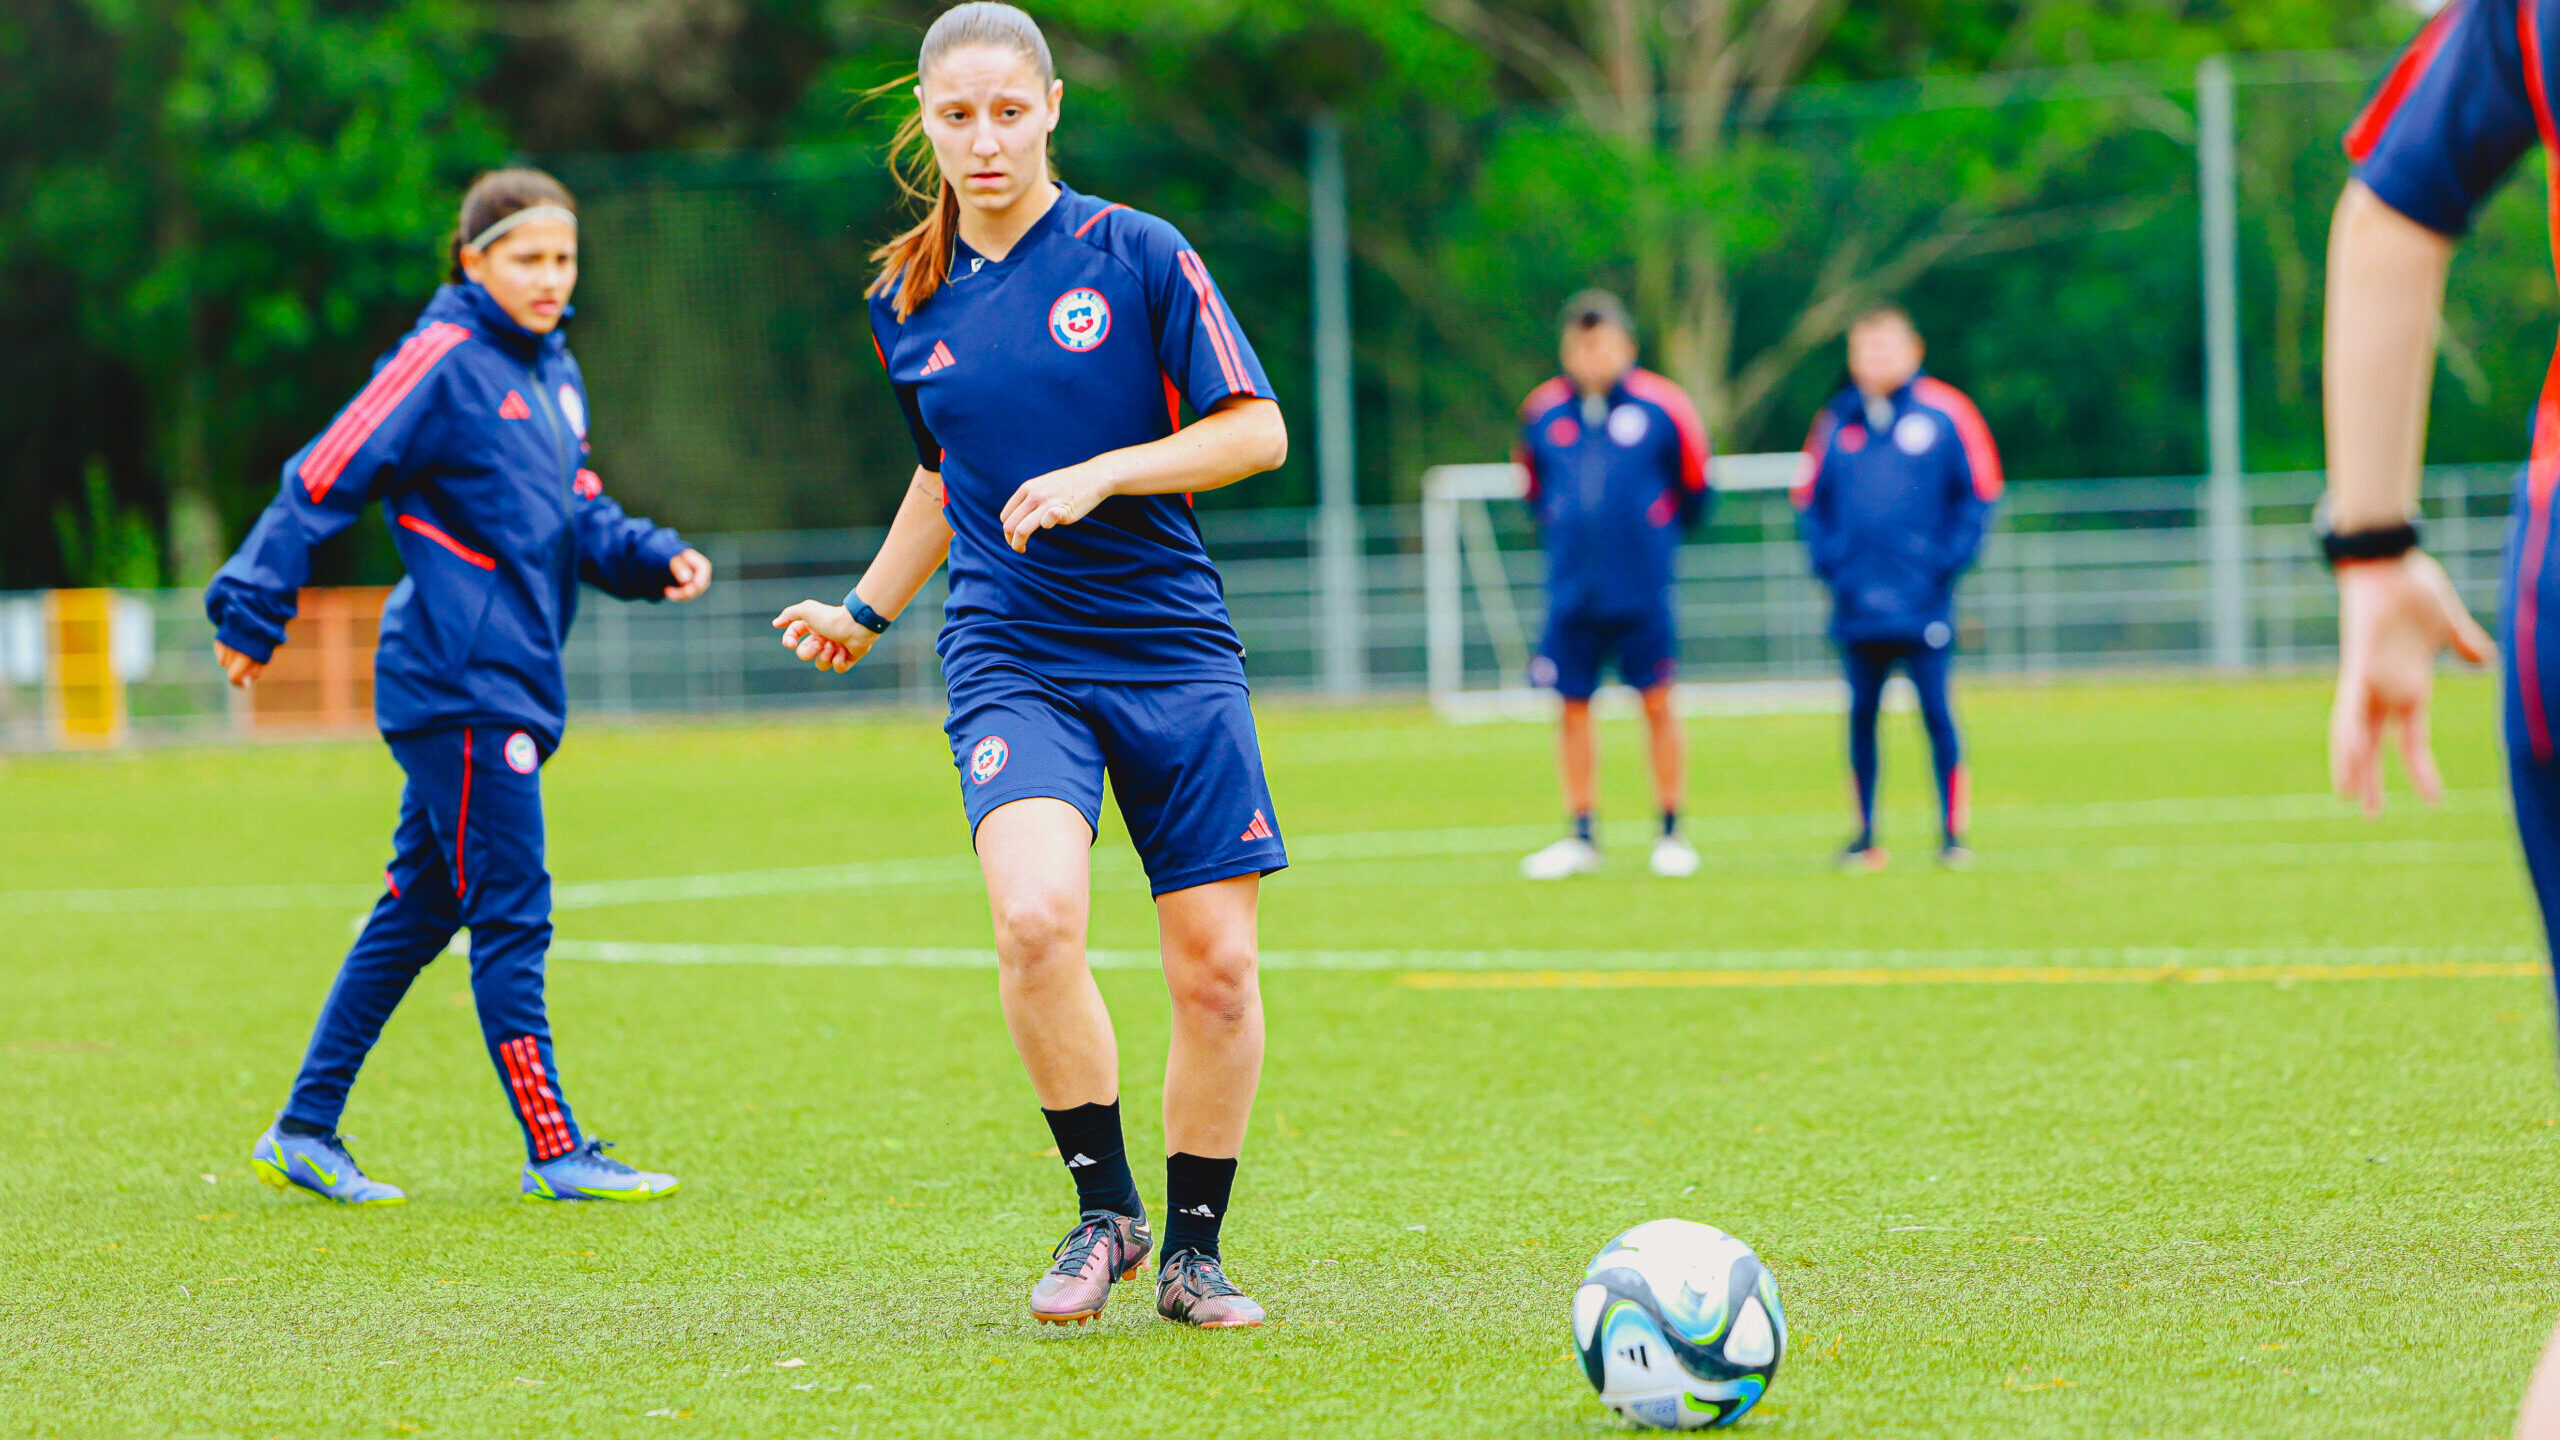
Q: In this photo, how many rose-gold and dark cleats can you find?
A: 2